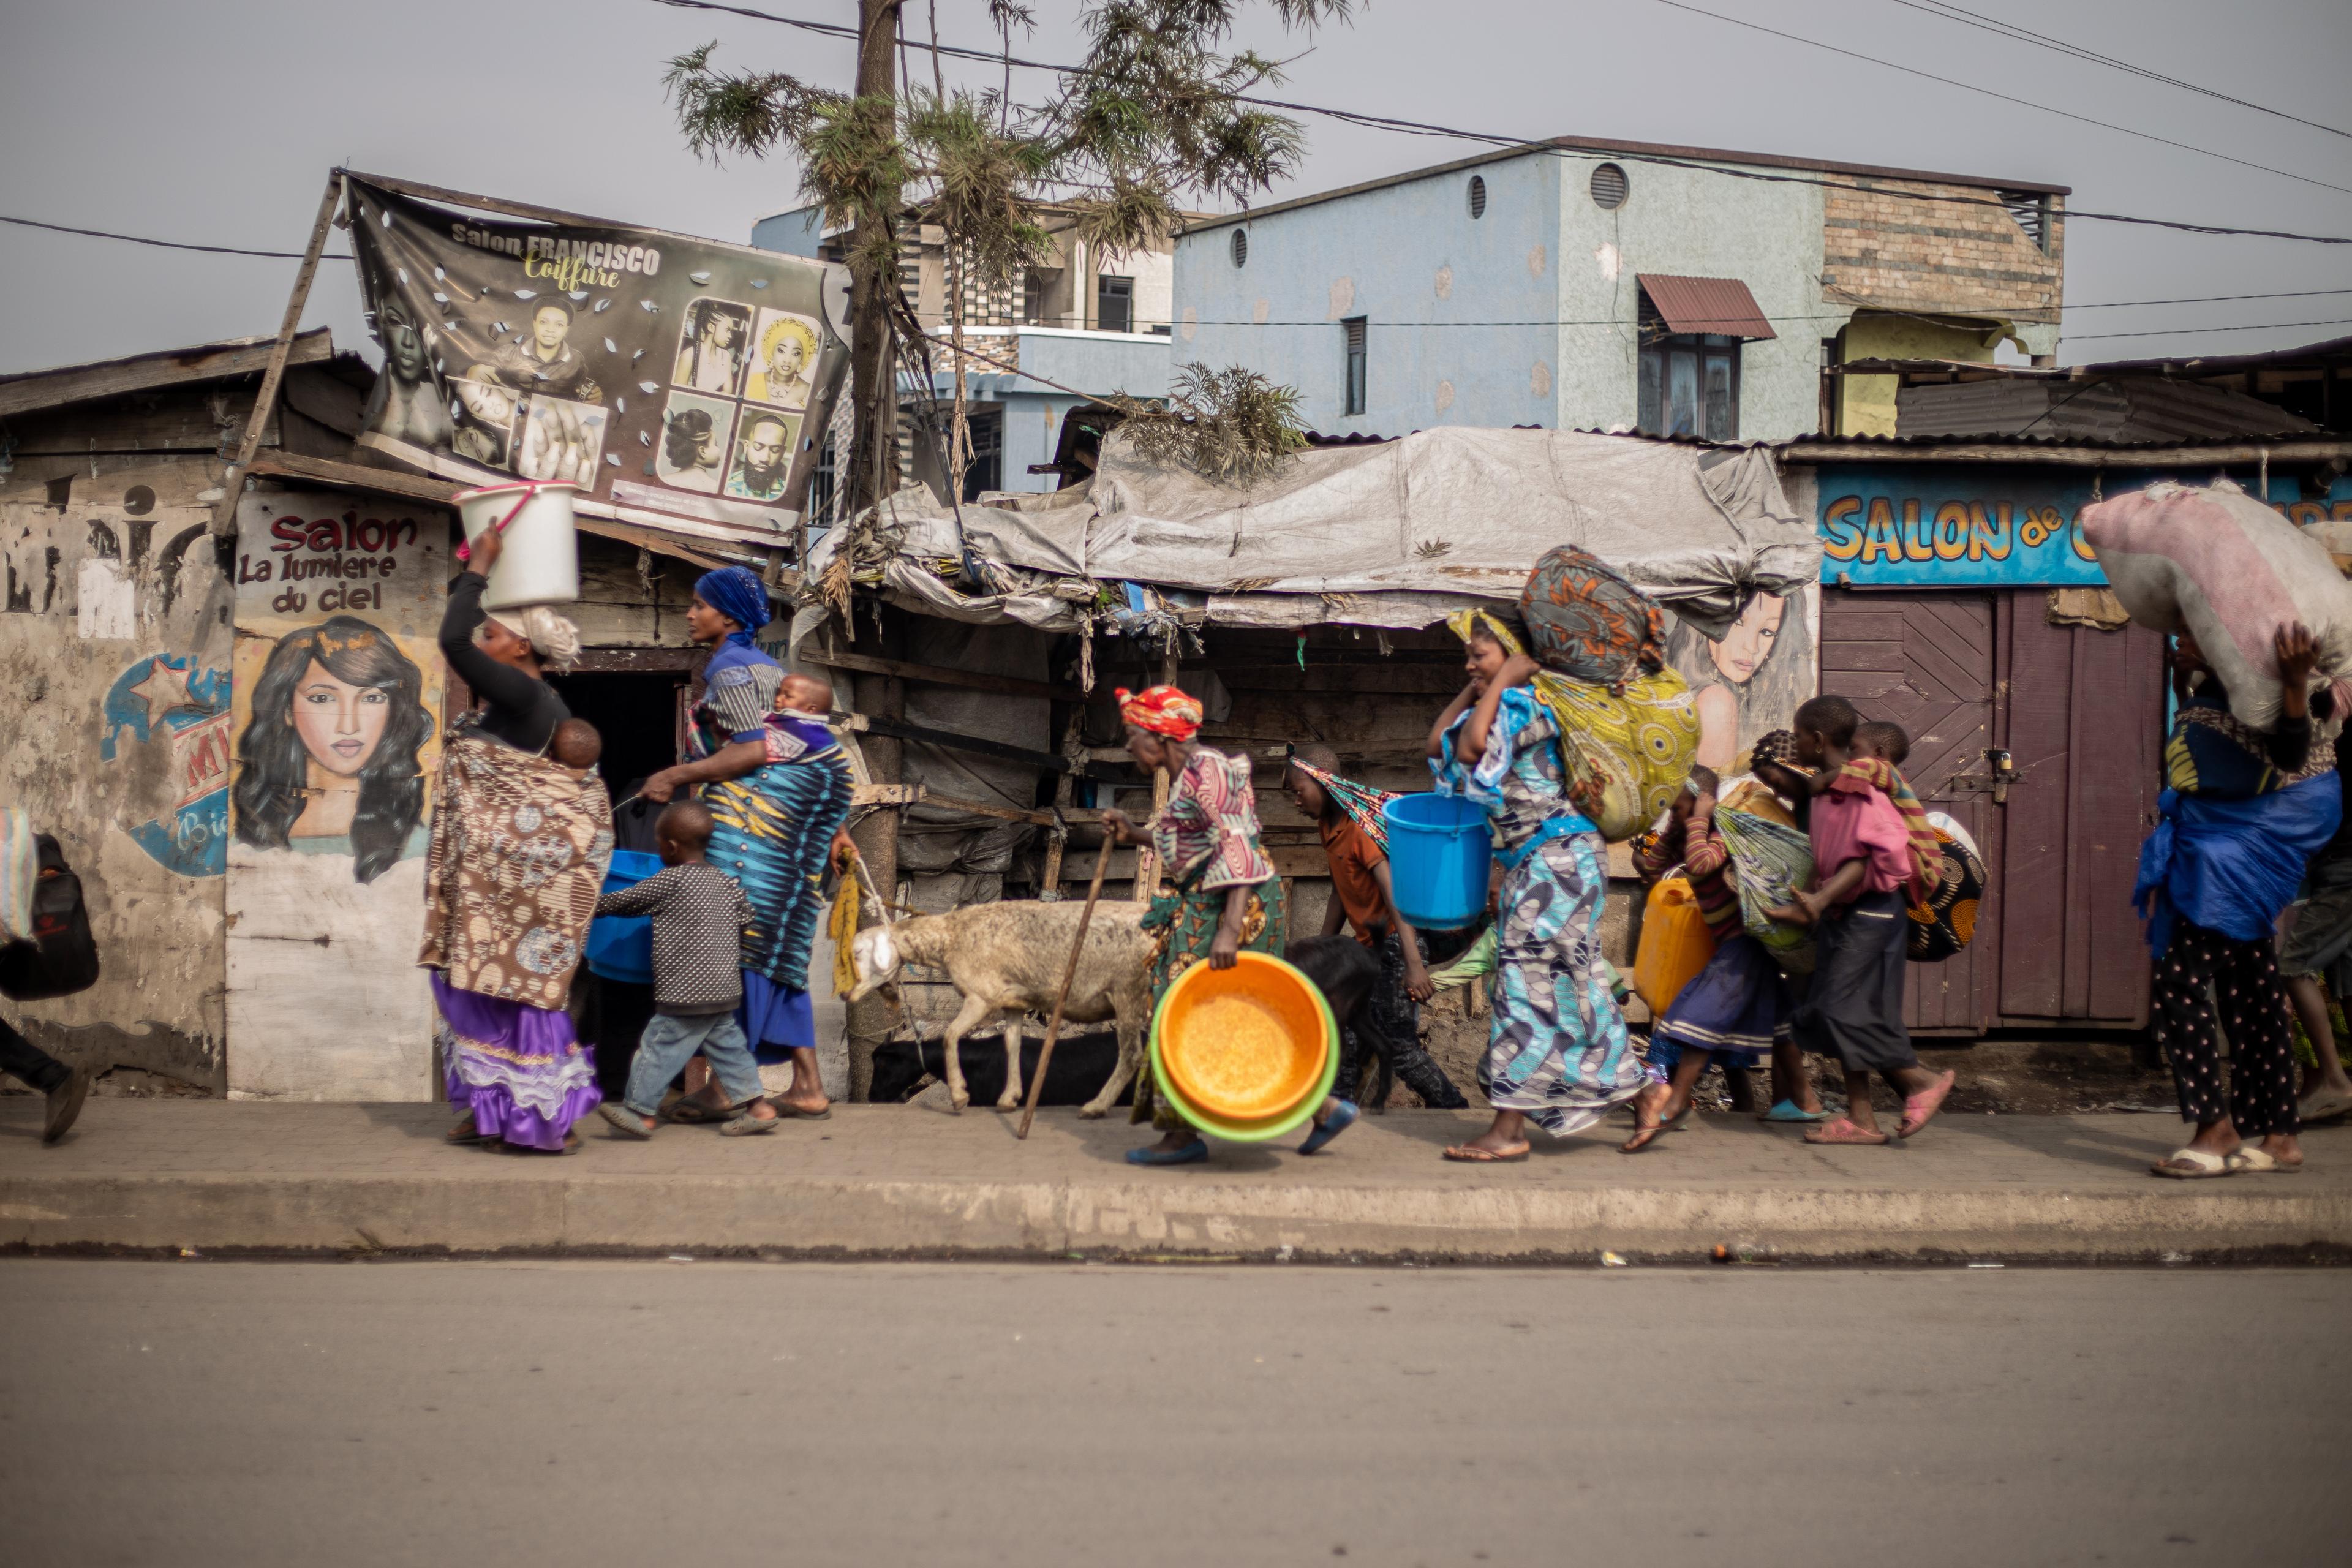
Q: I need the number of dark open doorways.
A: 1